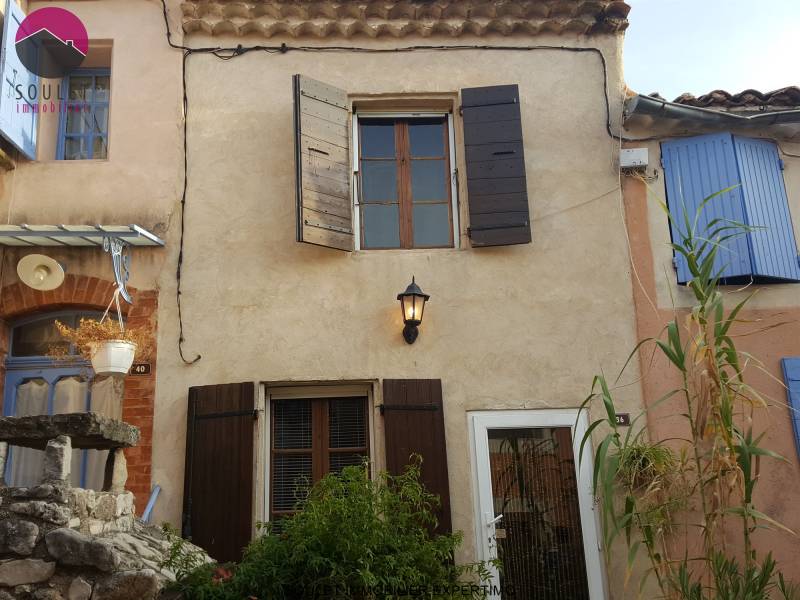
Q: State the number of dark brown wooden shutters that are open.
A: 3